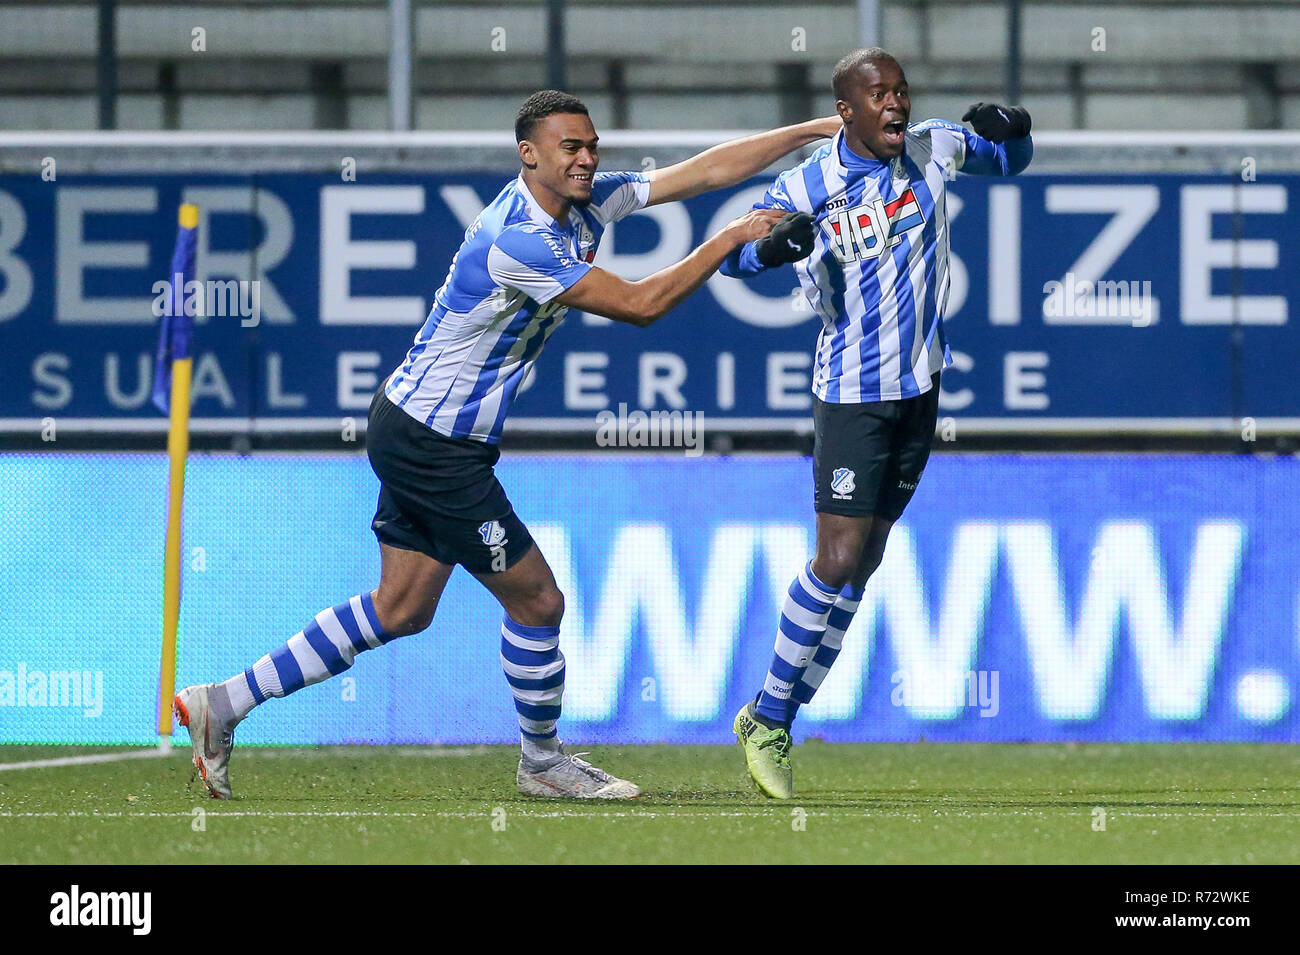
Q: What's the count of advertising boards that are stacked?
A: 2